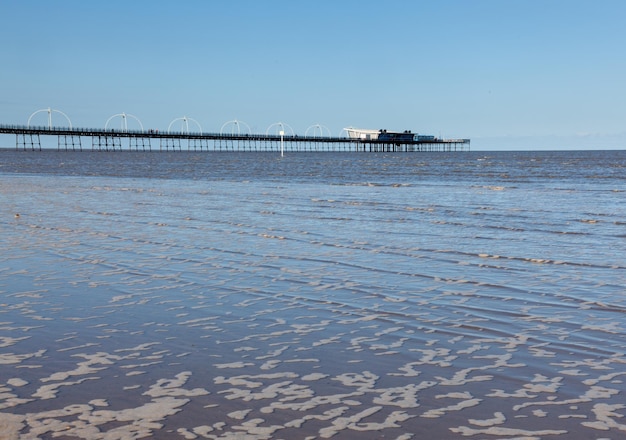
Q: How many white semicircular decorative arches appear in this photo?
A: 6